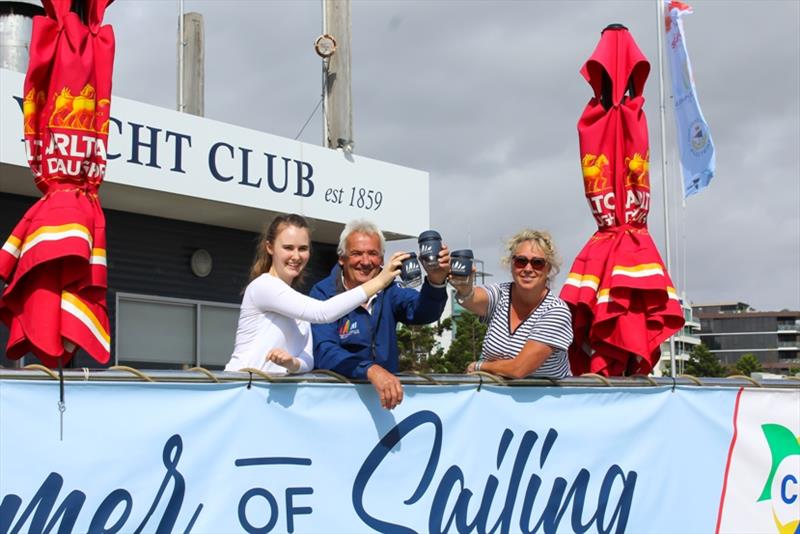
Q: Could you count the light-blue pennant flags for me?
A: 1